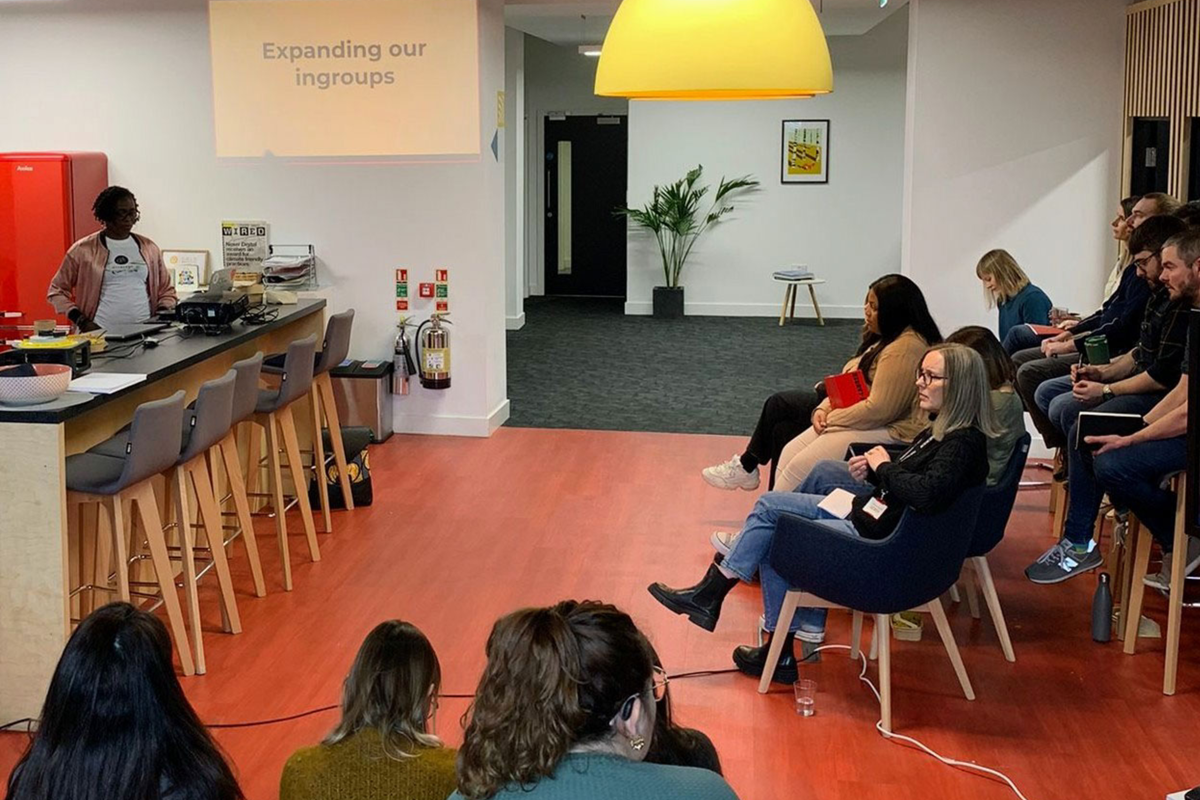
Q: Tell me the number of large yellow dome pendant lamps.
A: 1